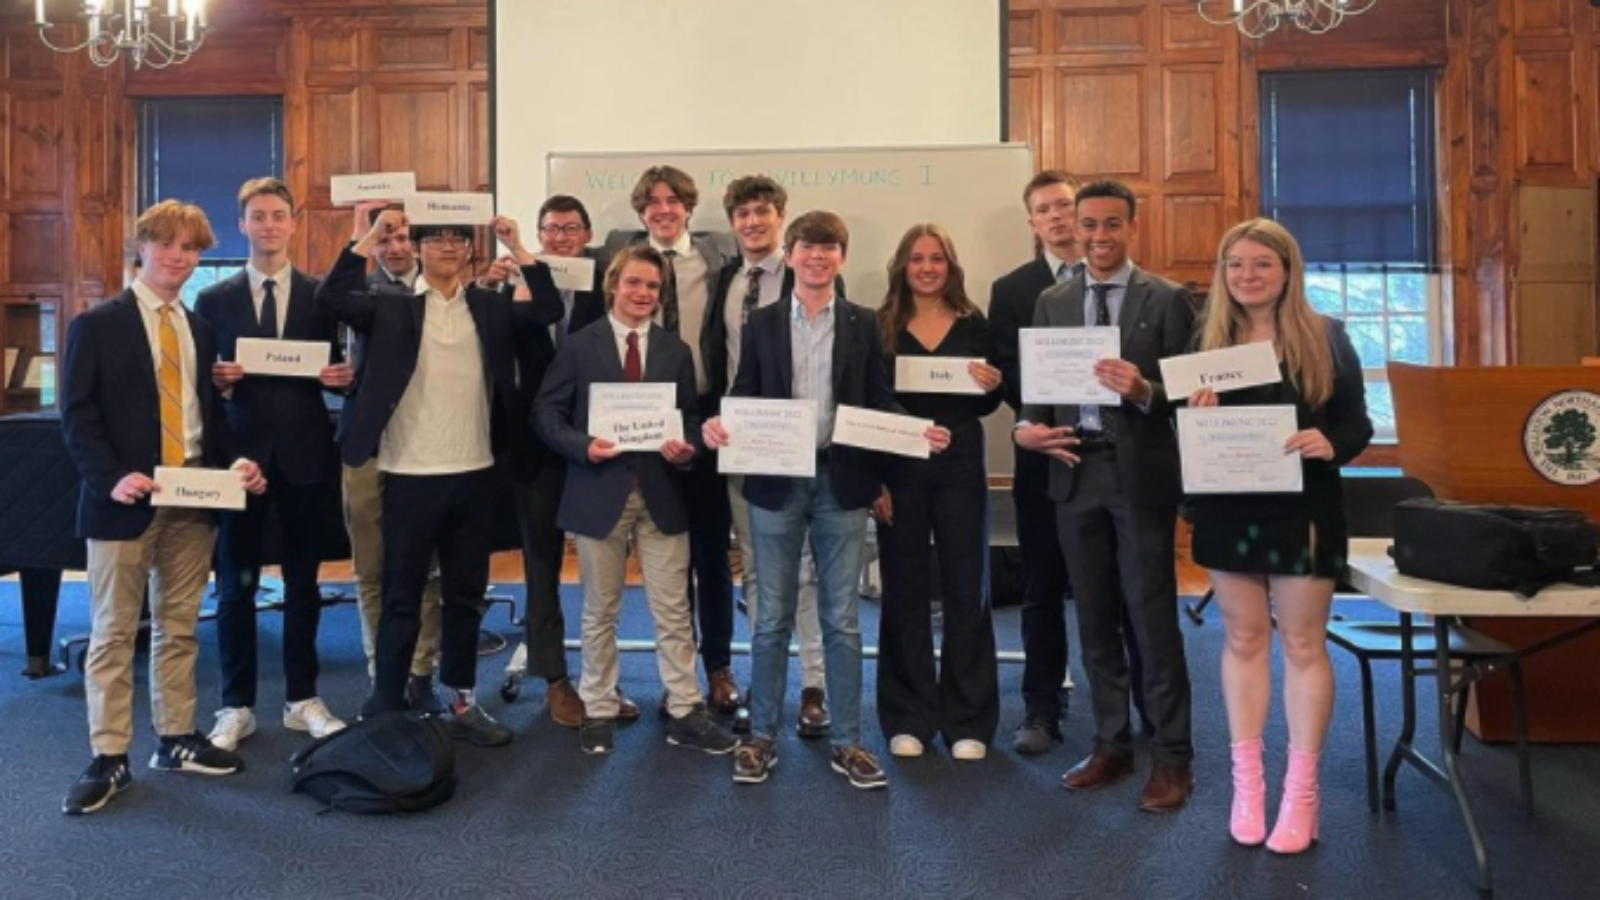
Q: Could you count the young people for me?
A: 13